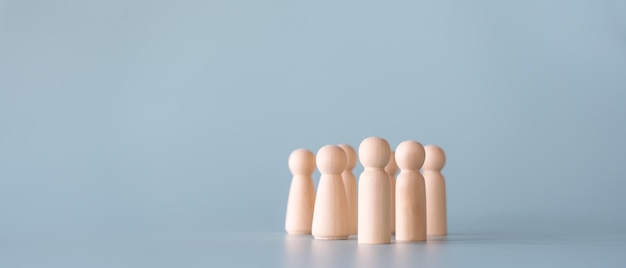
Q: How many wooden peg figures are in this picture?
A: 7